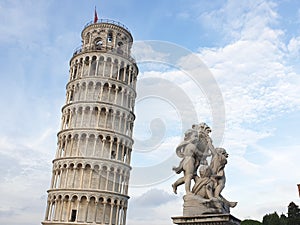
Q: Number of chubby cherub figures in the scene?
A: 3